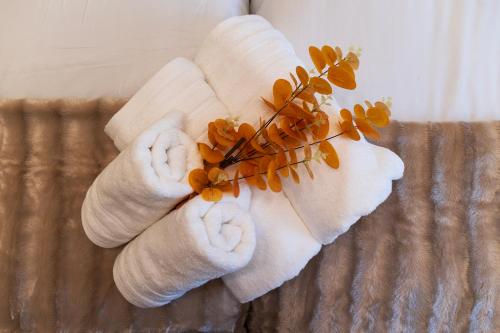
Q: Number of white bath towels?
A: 4